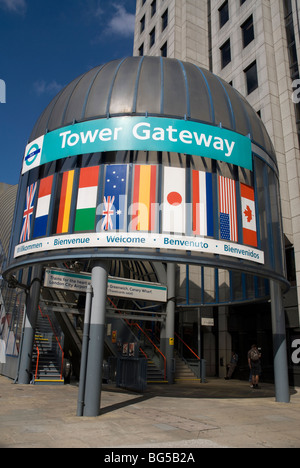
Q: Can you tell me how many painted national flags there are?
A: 10